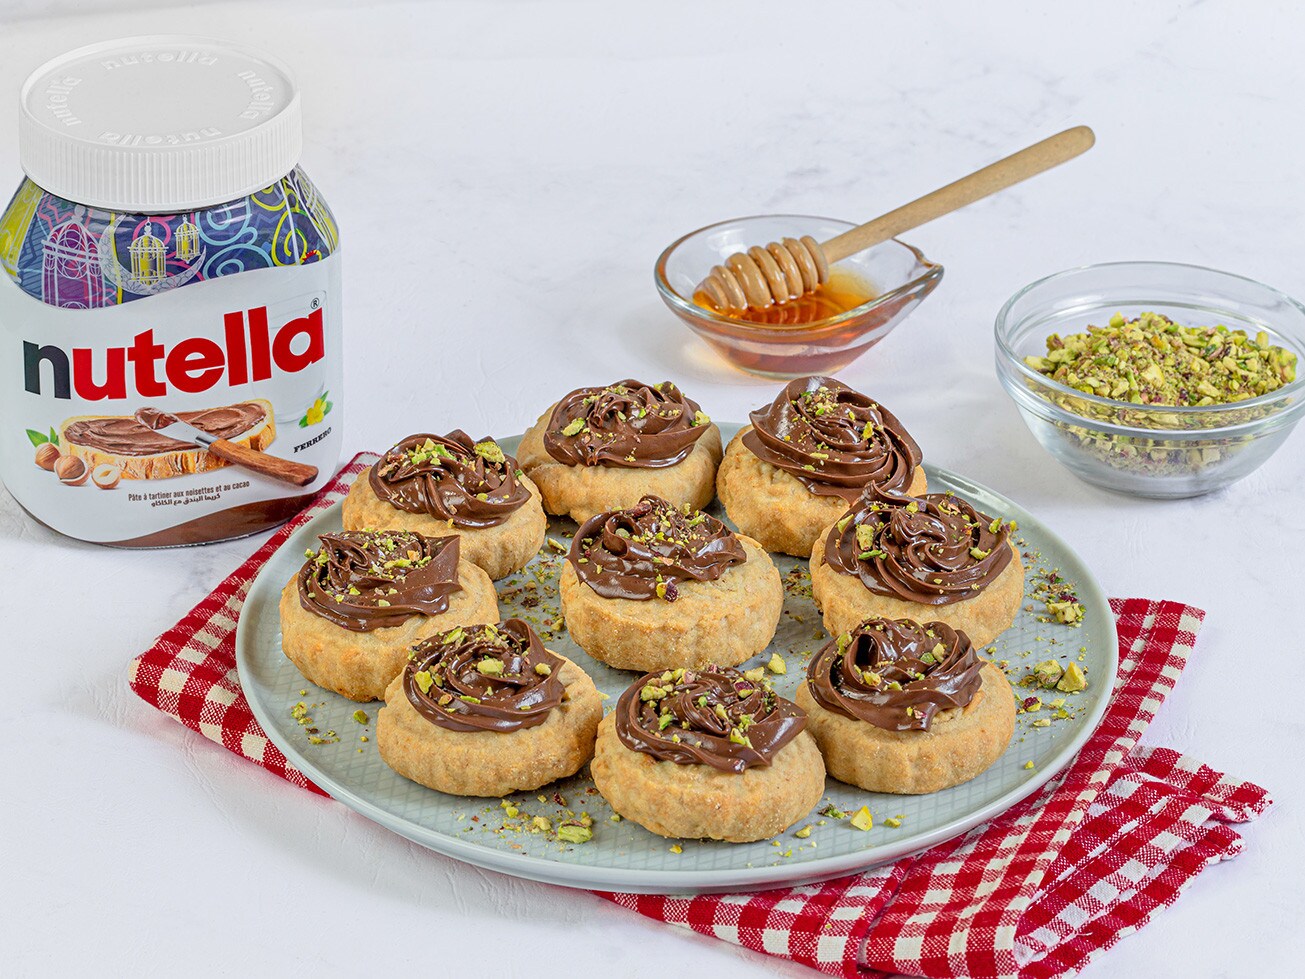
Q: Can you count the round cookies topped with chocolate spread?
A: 9